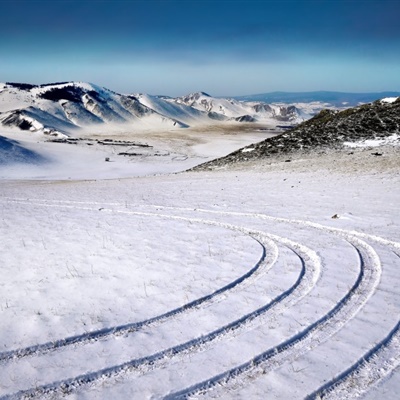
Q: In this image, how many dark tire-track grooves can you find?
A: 4